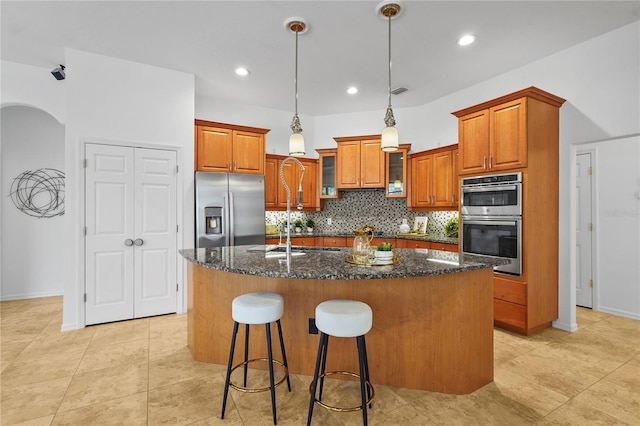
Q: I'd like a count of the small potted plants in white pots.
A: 4